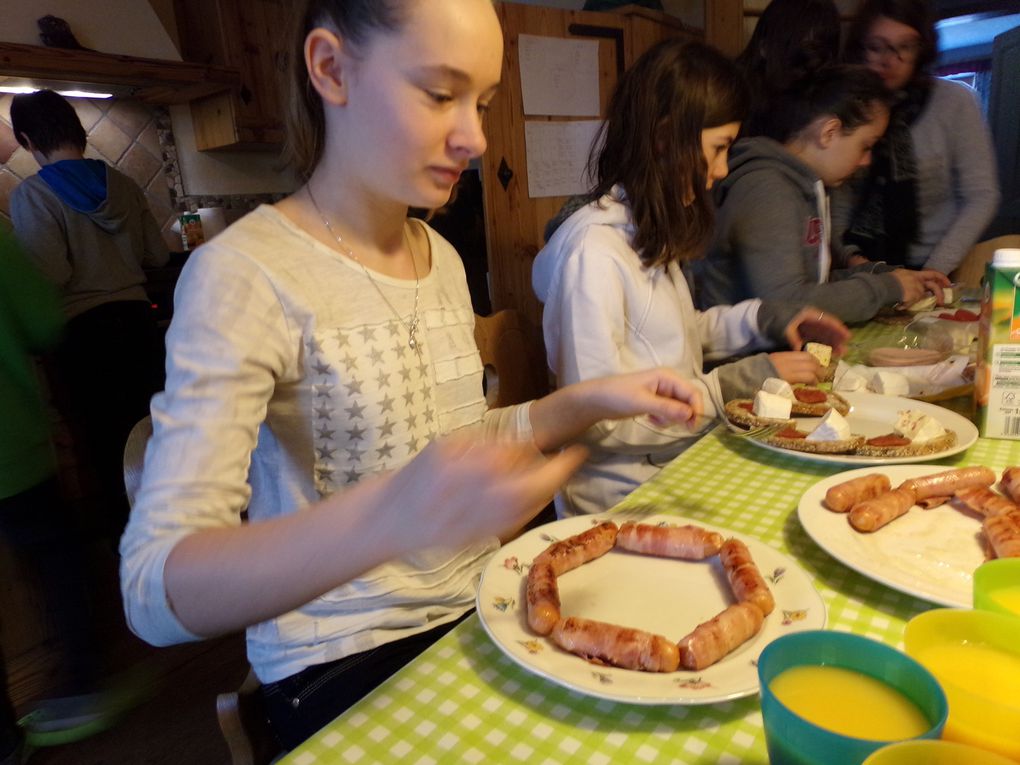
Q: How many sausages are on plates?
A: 12